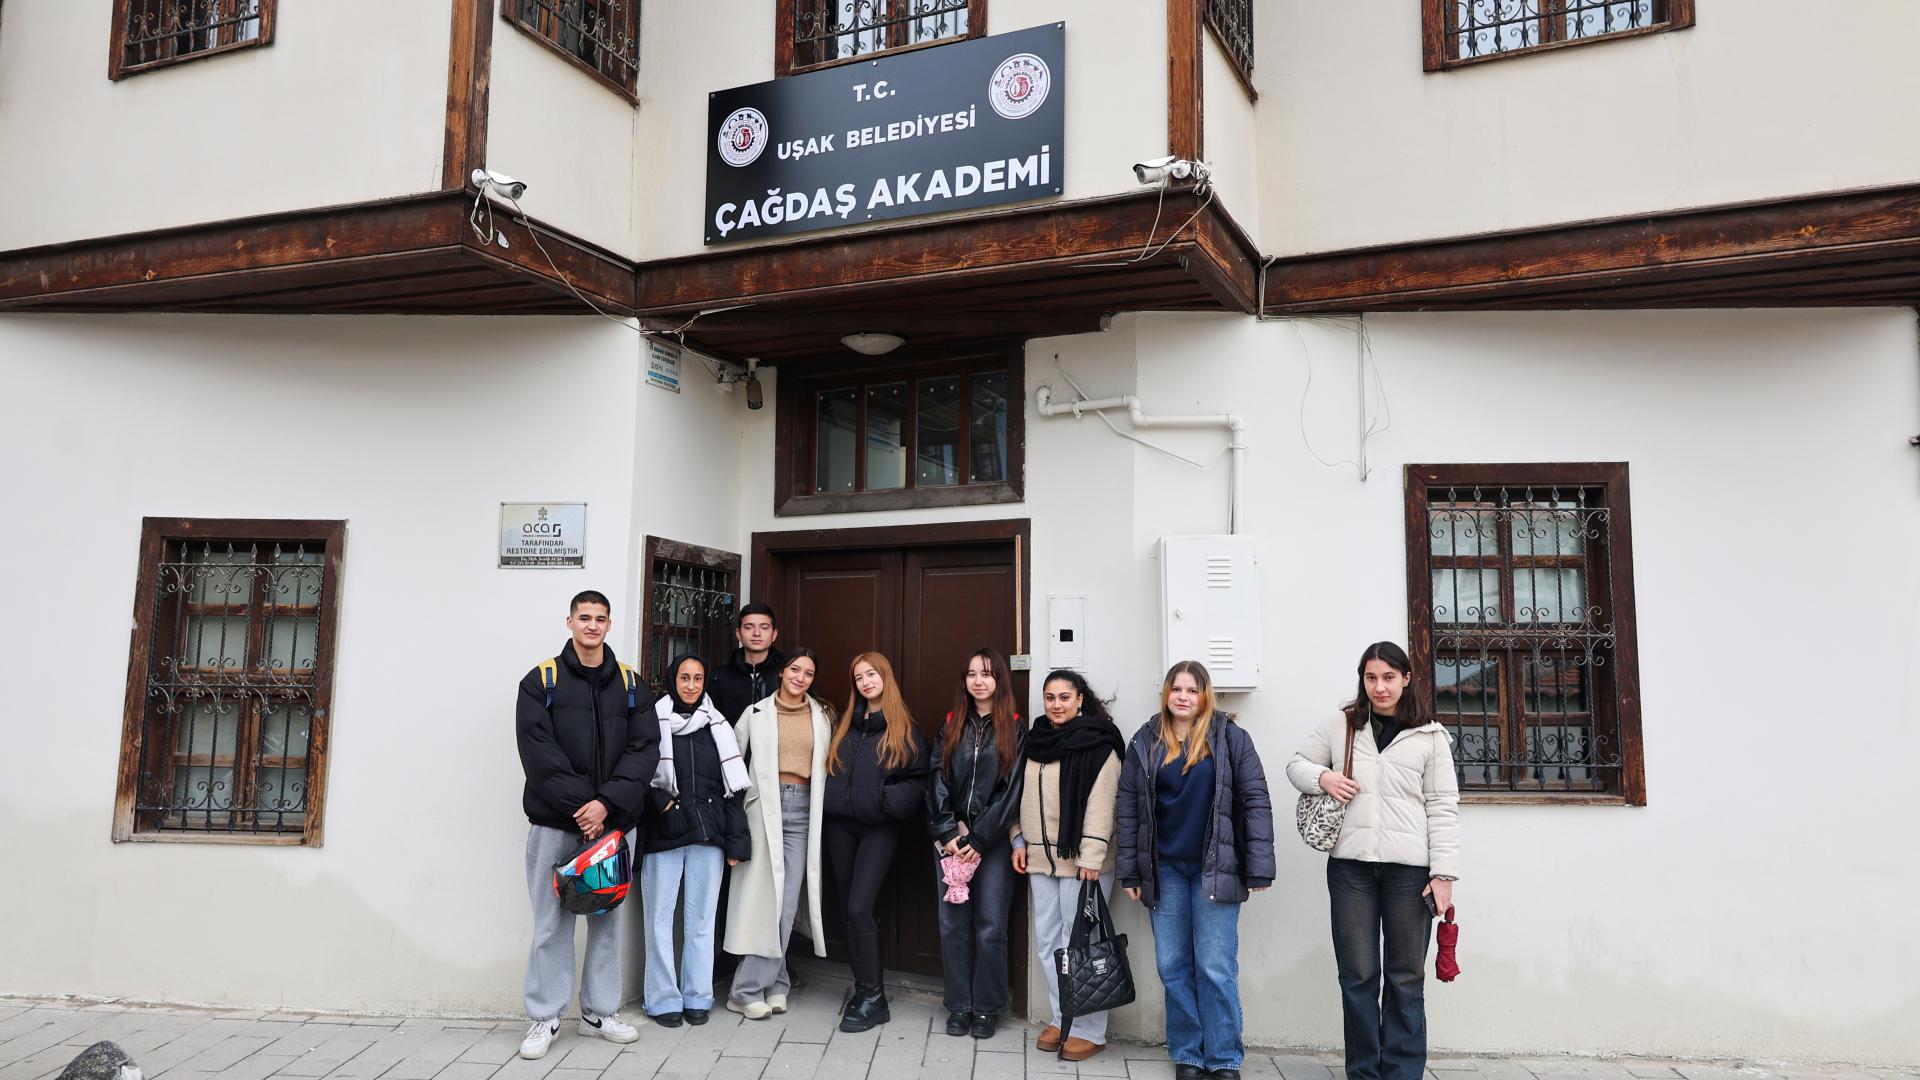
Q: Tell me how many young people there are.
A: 9